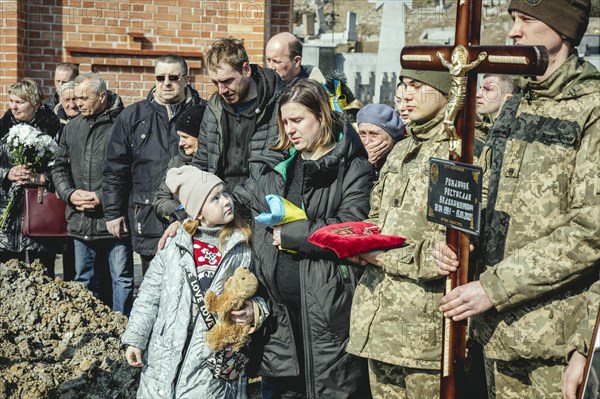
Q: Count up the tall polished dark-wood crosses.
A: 1